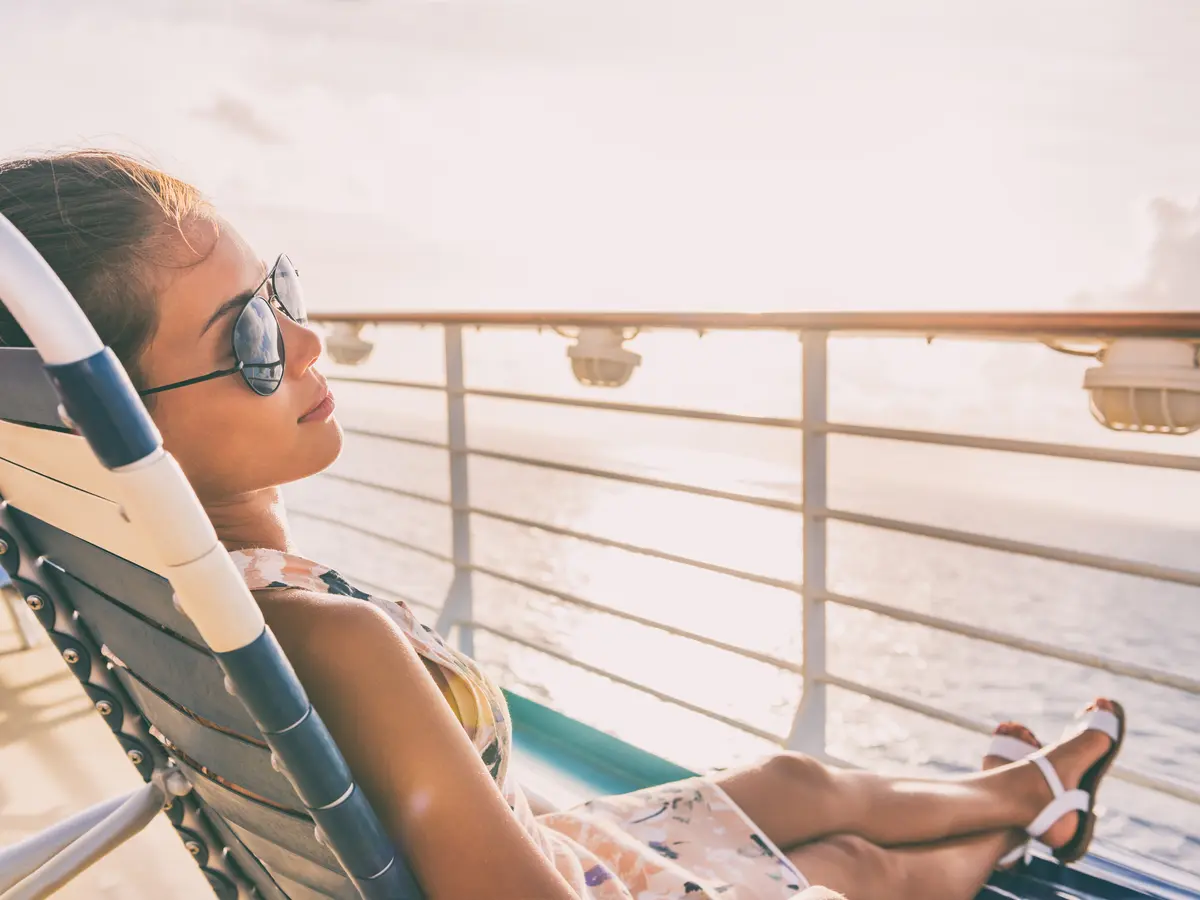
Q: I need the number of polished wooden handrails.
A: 1